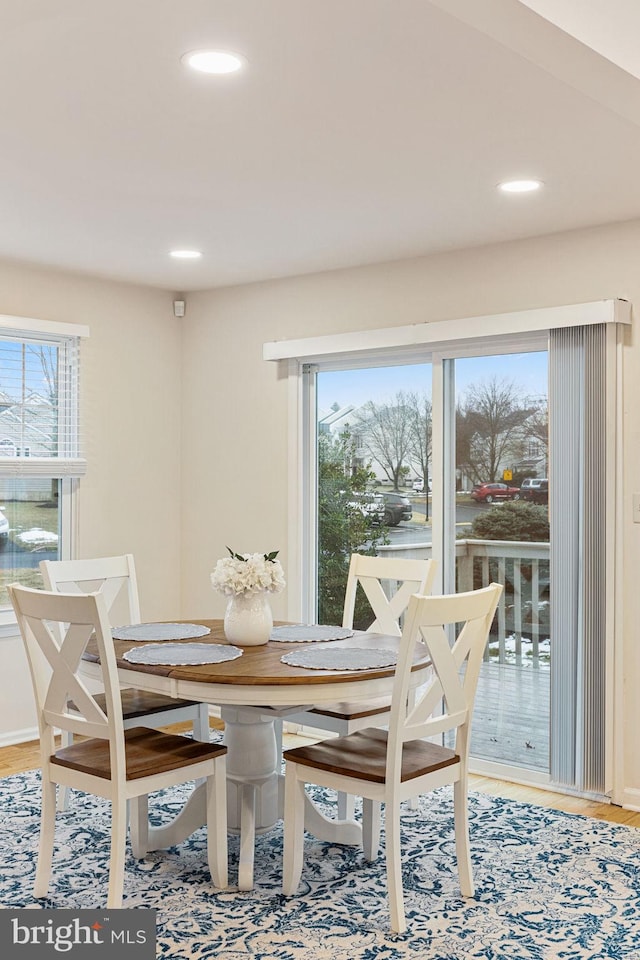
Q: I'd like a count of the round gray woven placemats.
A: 4